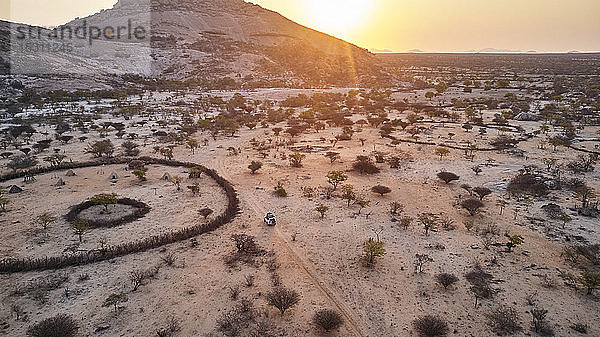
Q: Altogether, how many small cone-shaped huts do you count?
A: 5